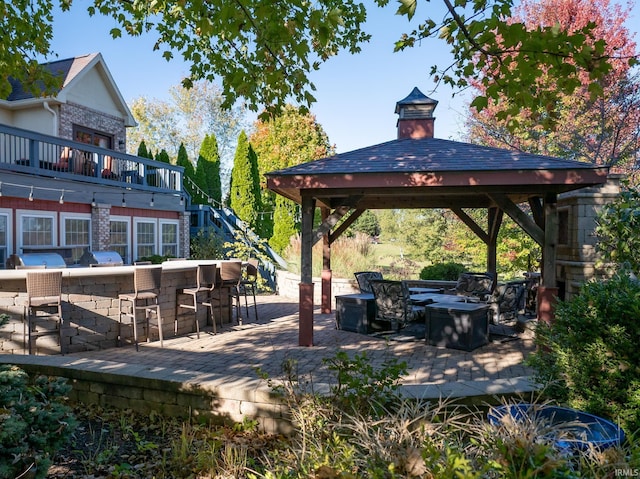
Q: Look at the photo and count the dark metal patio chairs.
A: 4